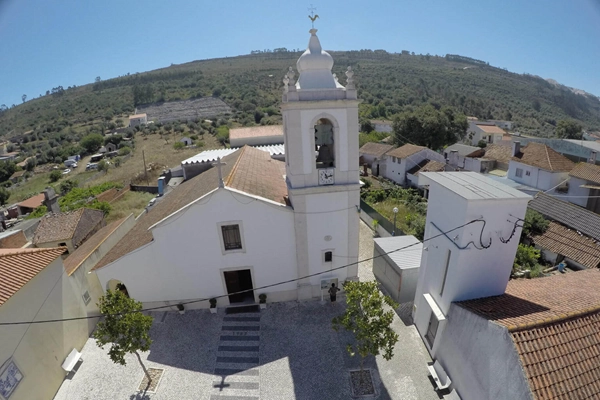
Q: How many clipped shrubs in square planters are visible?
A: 3